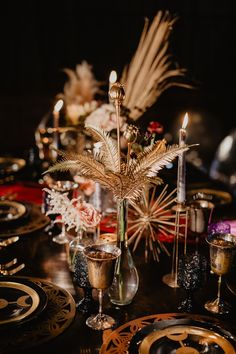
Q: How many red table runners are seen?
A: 1